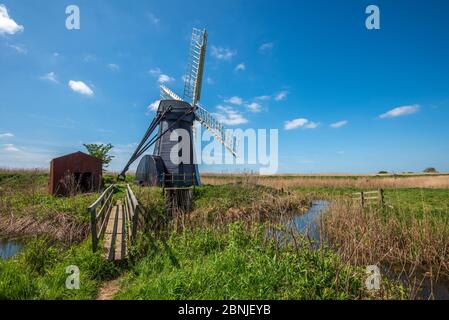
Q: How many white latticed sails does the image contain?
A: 3